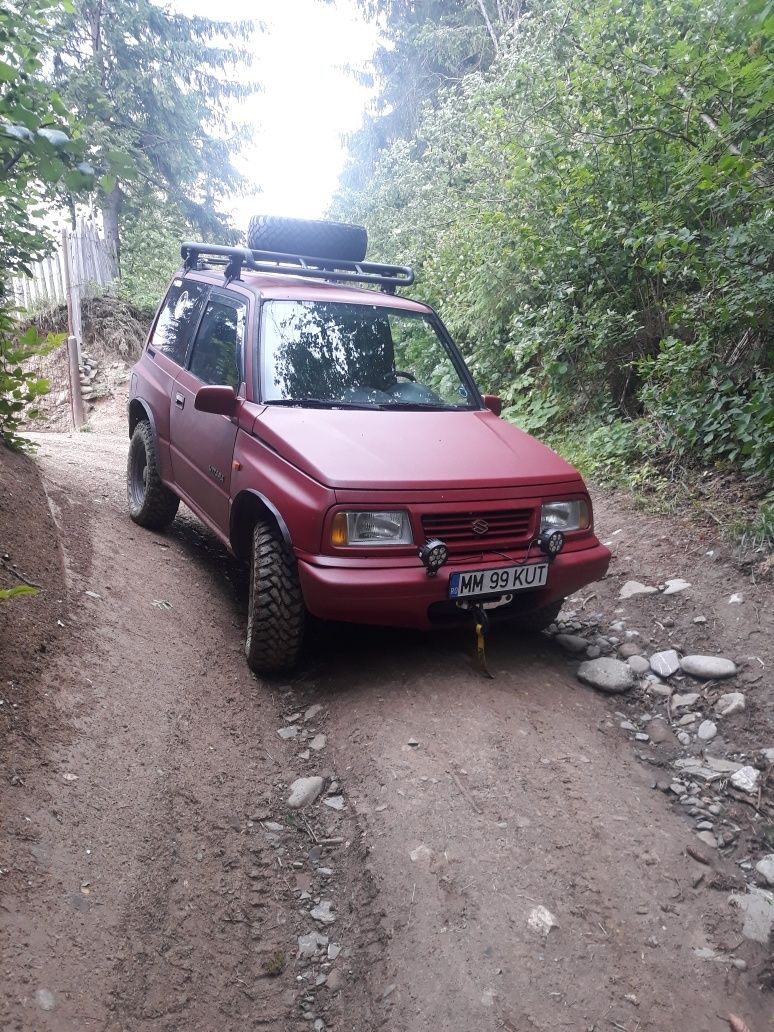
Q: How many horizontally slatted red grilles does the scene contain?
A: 1